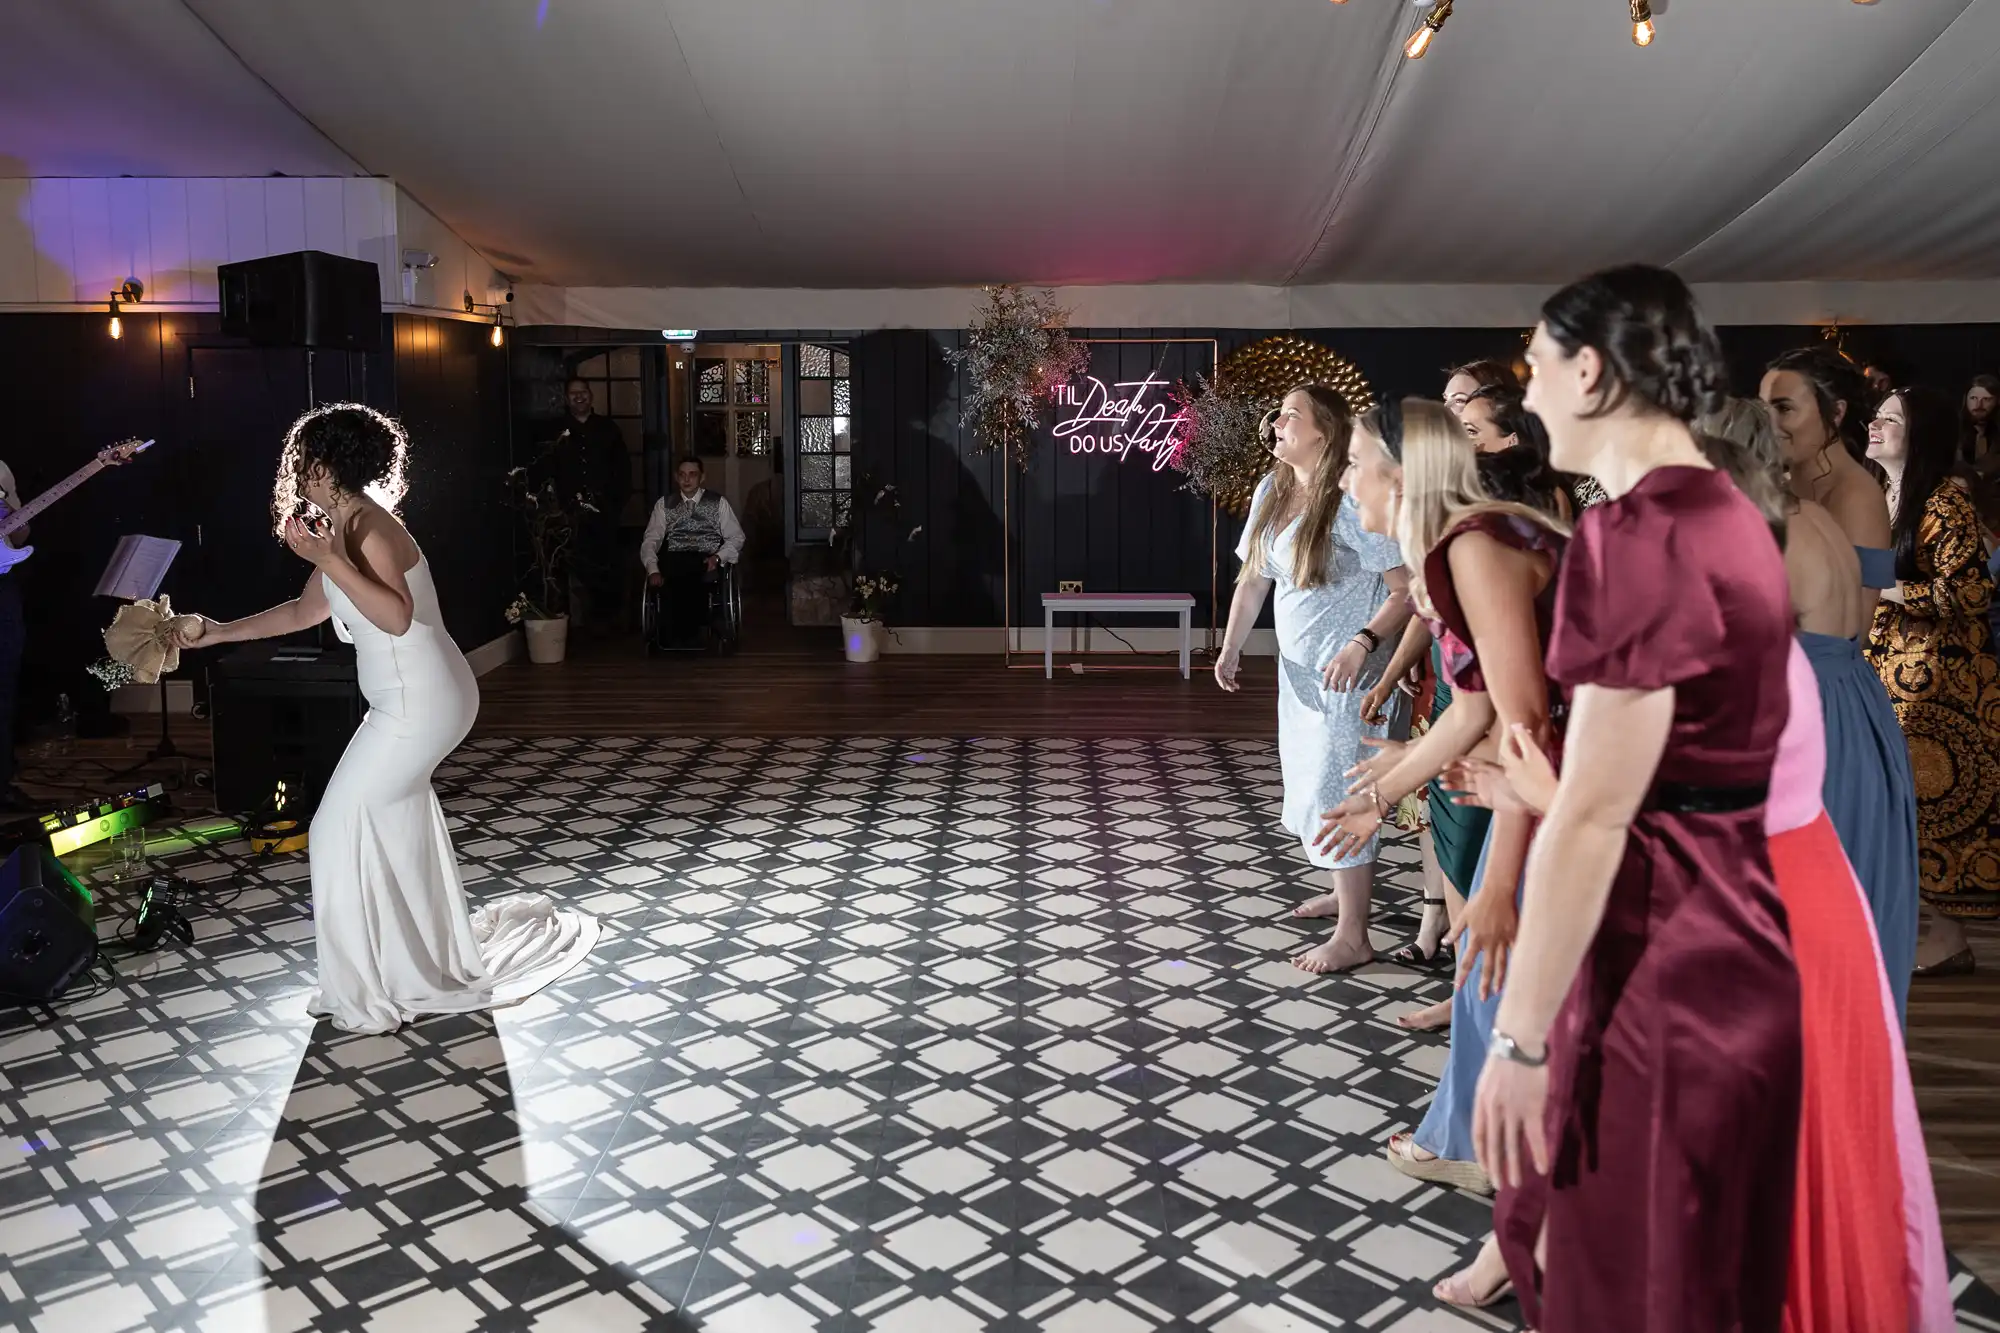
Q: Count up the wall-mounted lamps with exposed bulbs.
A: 2